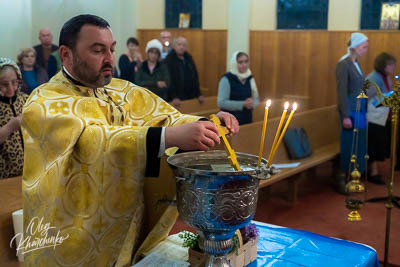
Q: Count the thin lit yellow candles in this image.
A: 3